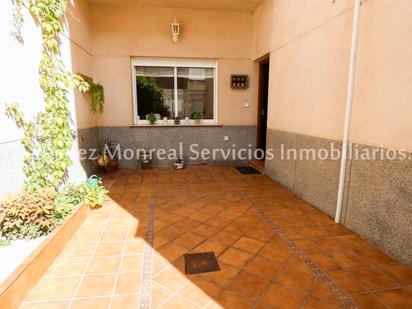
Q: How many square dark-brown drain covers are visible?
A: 1